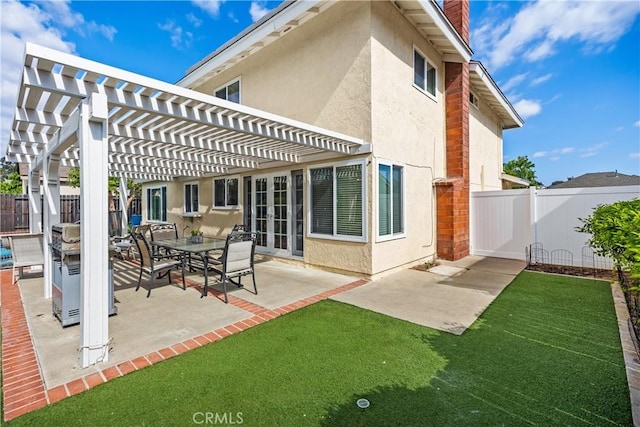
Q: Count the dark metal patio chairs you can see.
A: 4